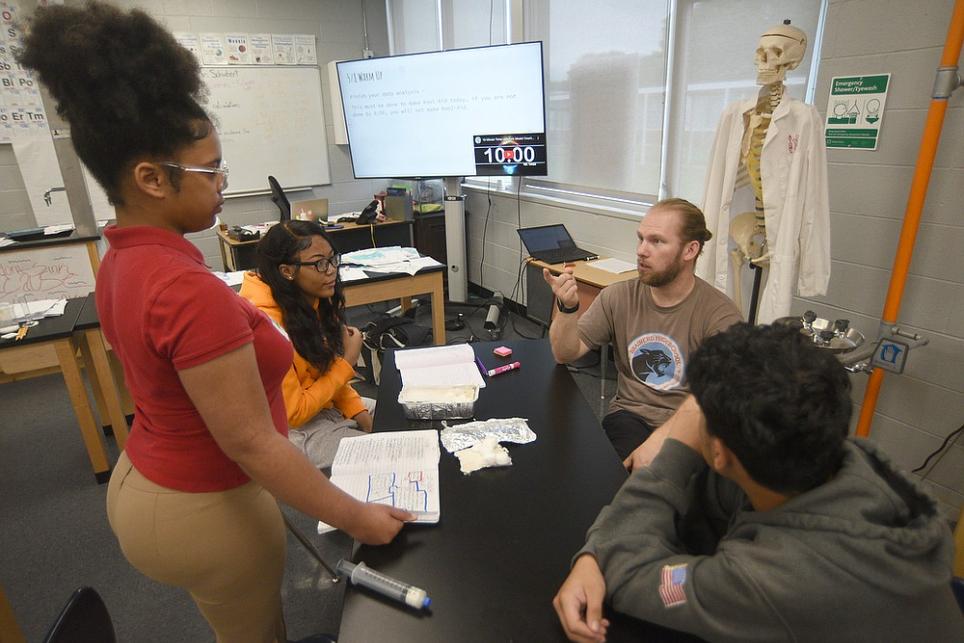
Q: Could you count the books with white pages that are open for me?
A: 2